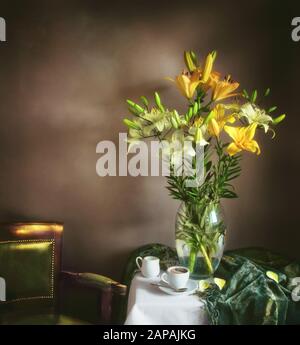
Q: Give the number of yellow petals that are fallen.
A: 3